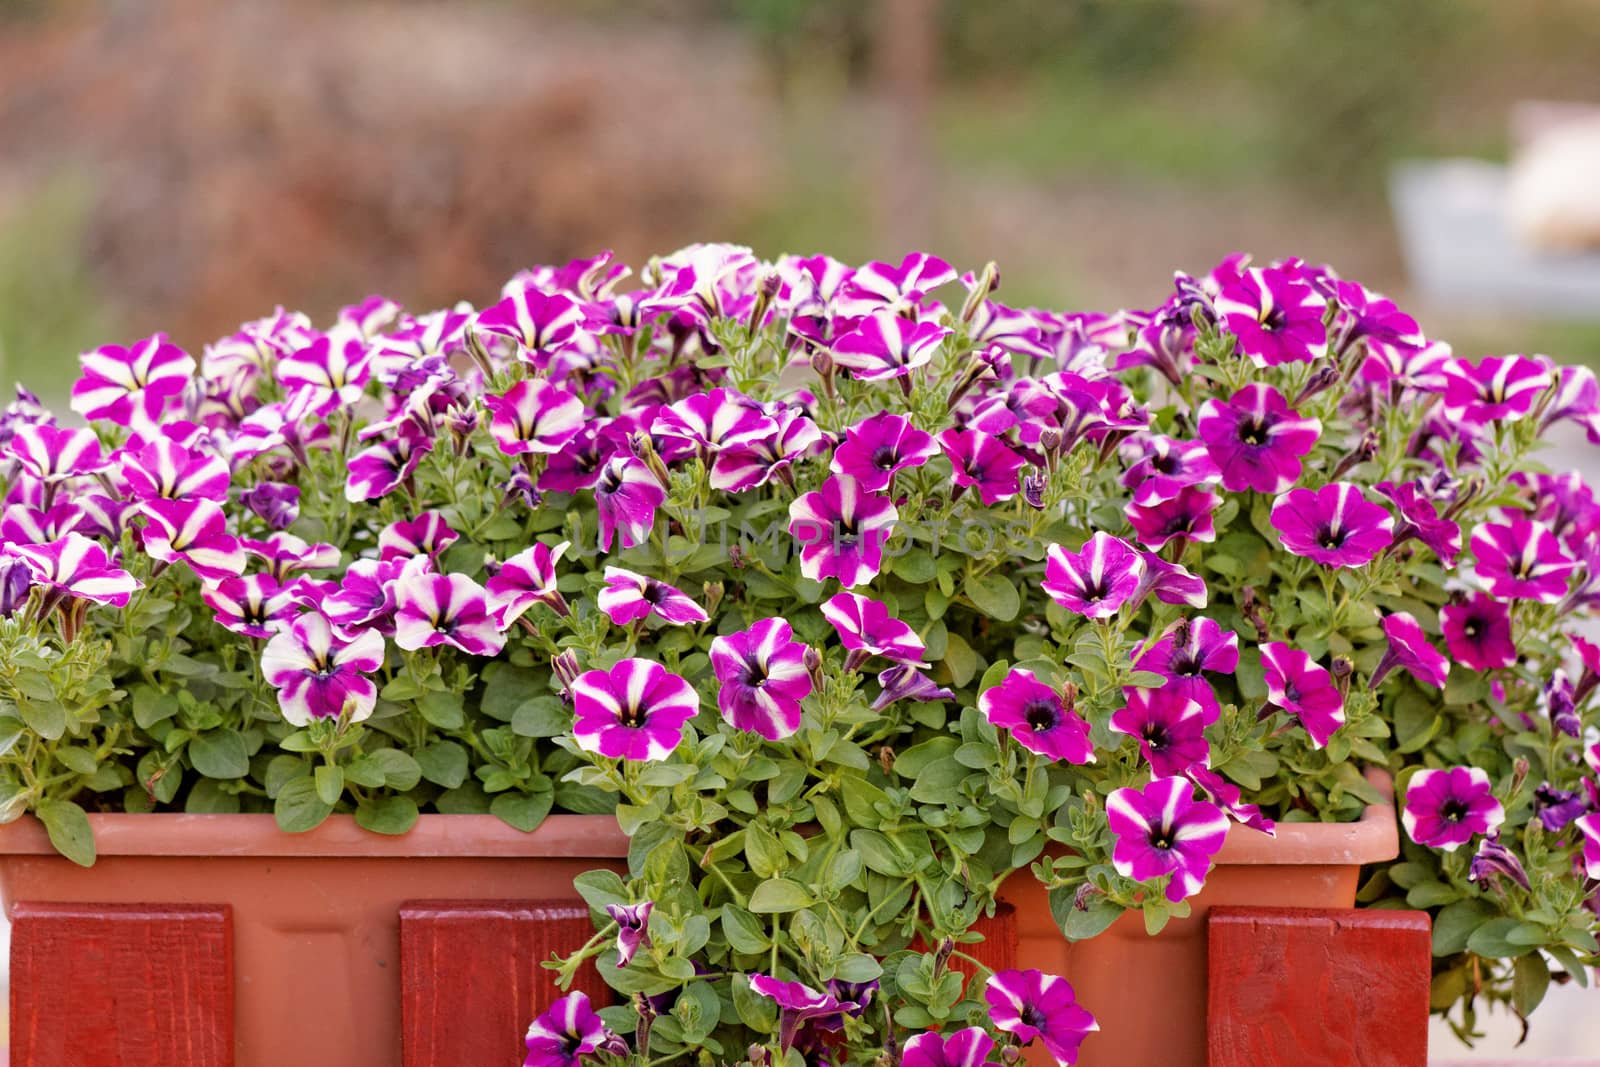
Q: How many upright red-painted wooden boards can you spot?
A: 4